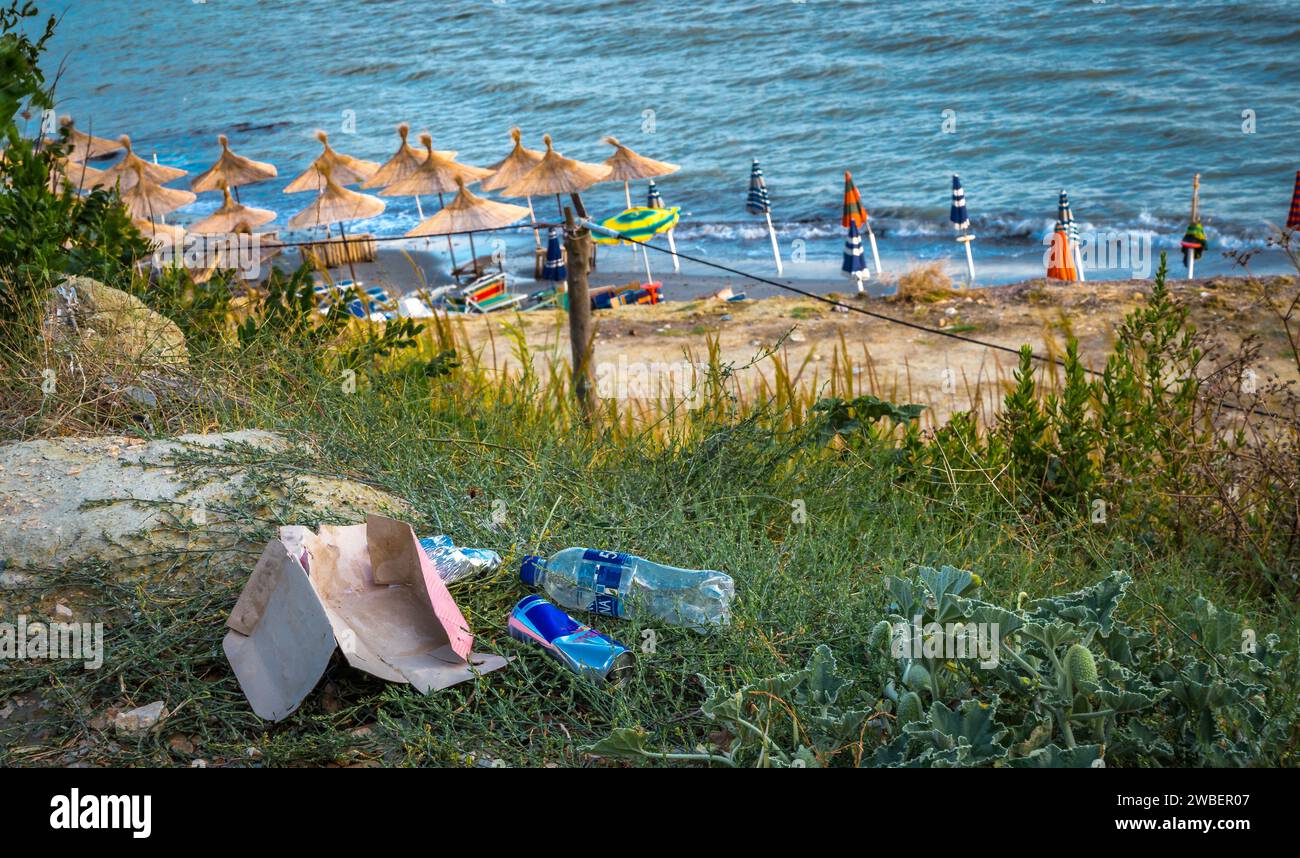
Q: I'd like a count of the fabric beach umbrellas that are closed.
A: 10